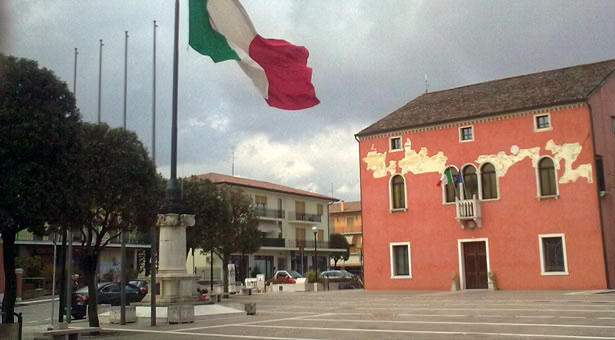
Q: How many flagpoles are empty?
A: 4